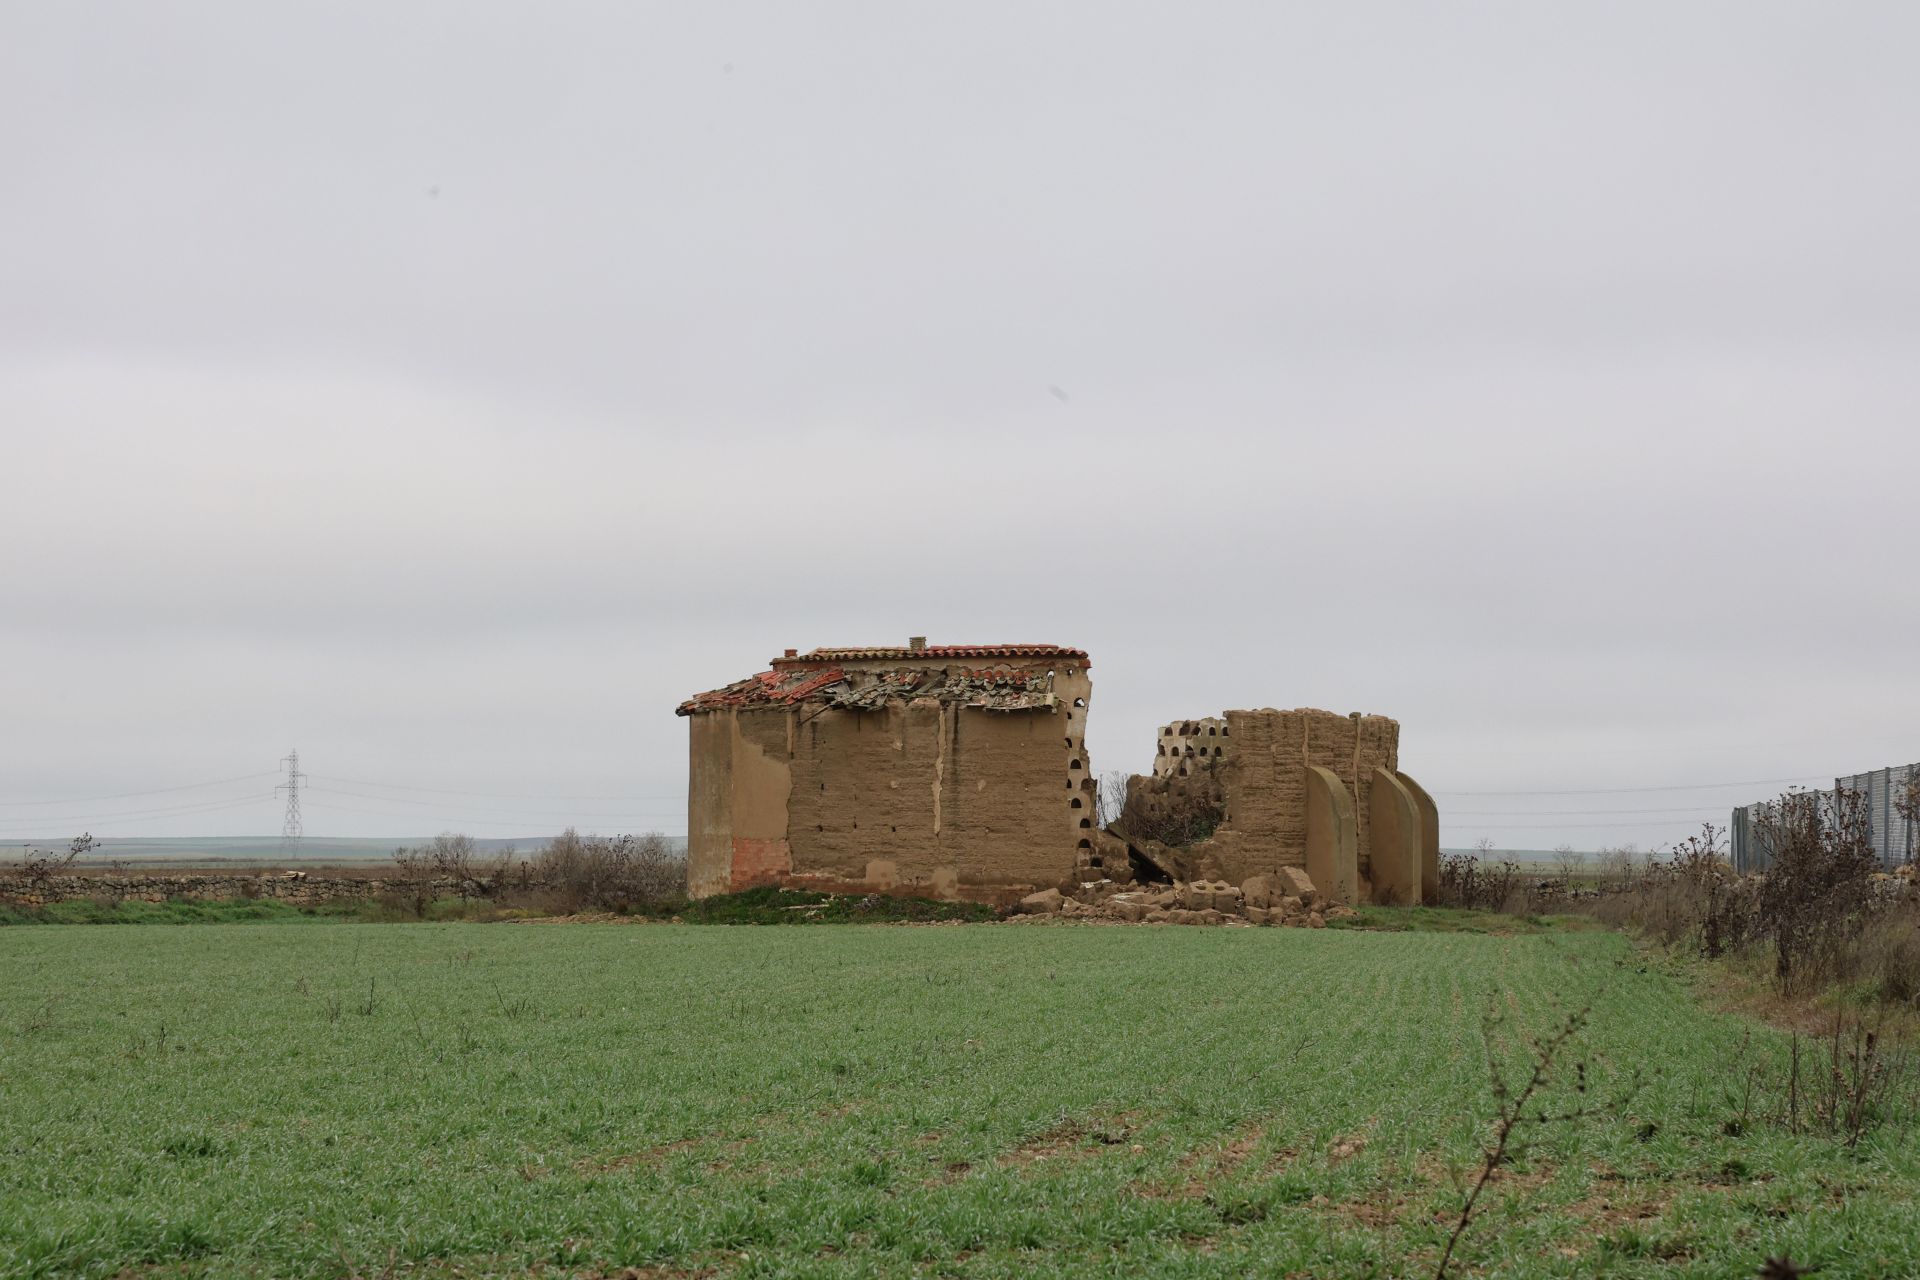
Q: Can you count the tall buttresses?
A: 3